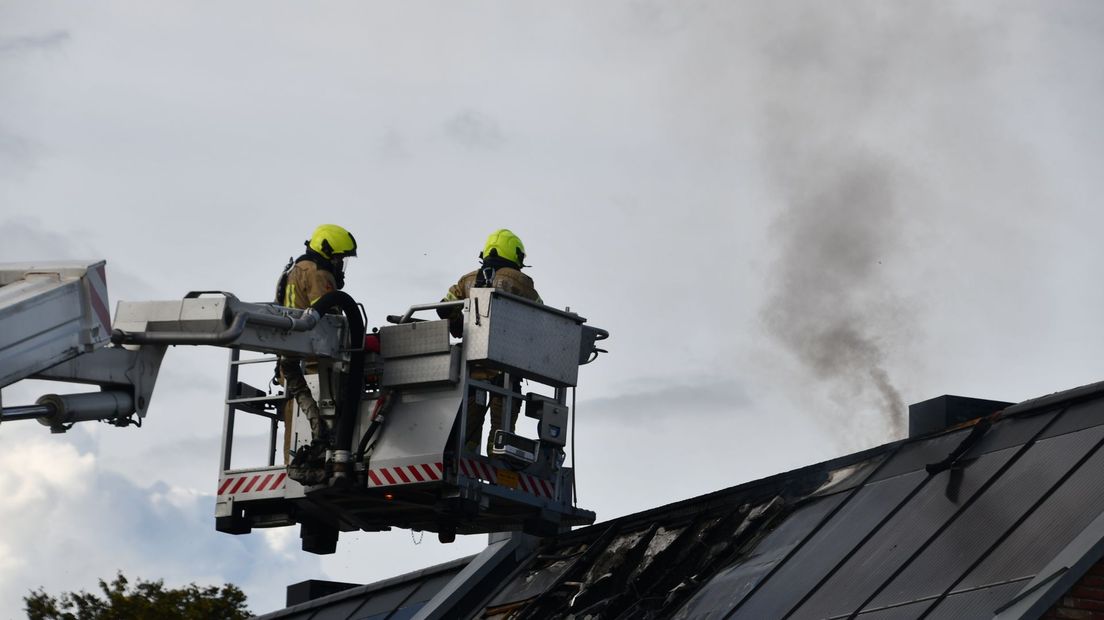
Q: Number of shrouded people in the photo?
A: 2